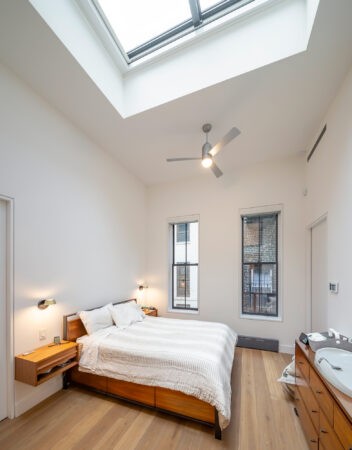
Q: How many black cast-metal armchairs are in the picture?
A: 0